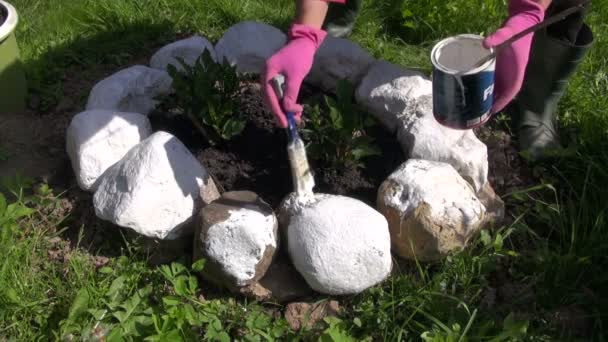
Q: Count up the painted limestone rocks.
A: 11